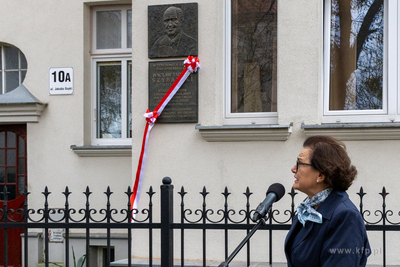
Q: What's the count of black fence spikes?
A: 15